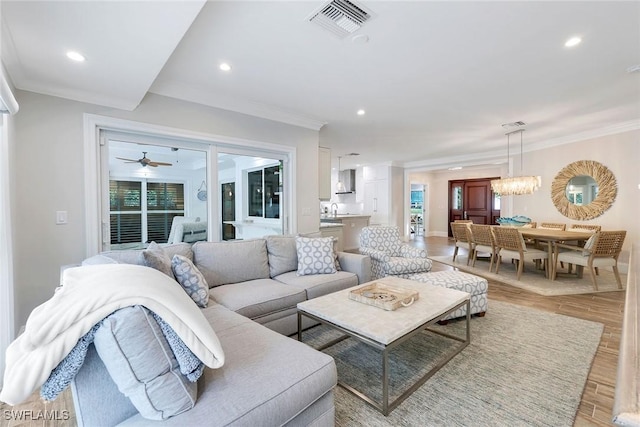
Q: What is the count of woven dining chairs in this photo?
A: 8